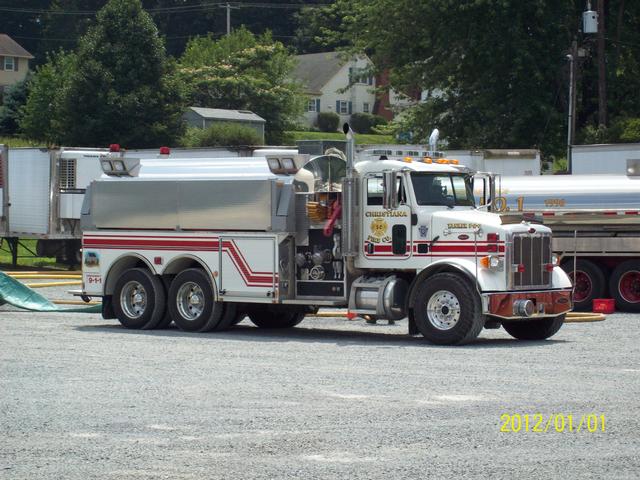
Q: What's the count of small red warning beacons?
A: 2